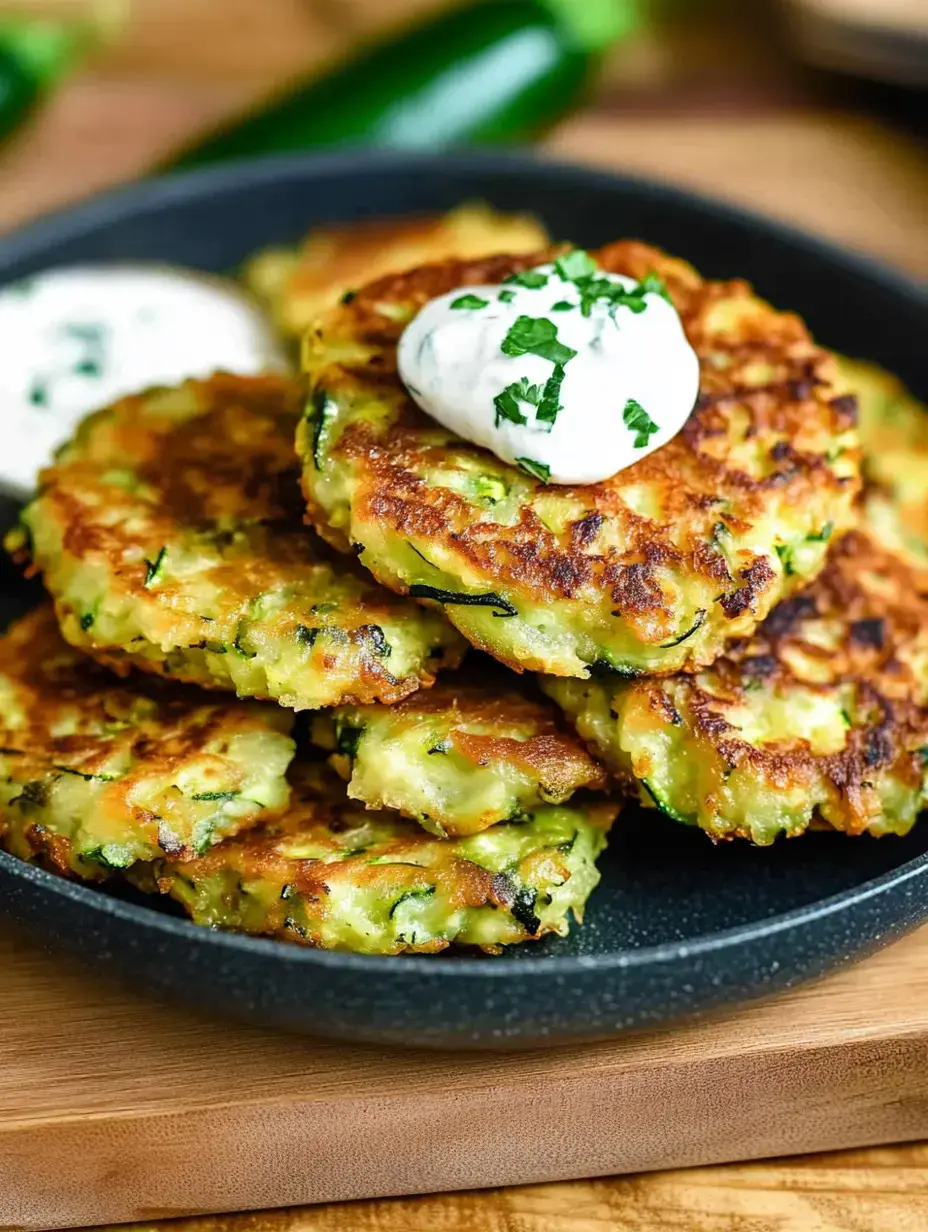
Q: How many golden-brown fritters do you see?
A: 8